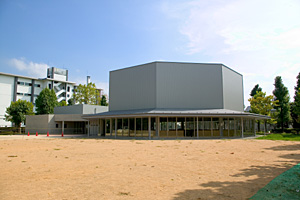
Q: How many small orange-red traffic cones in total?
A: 4